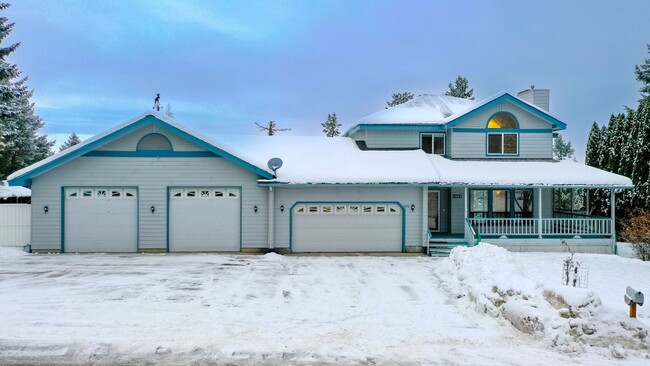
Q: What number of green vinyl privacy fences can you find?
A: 0